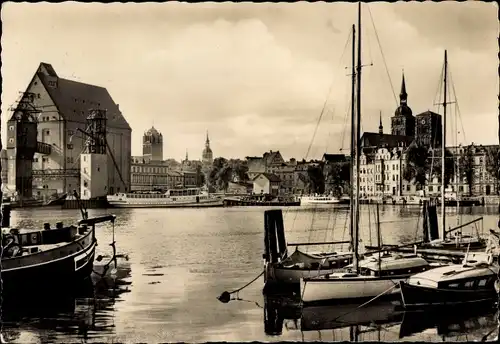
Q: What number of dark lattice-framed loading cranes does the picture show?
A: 2